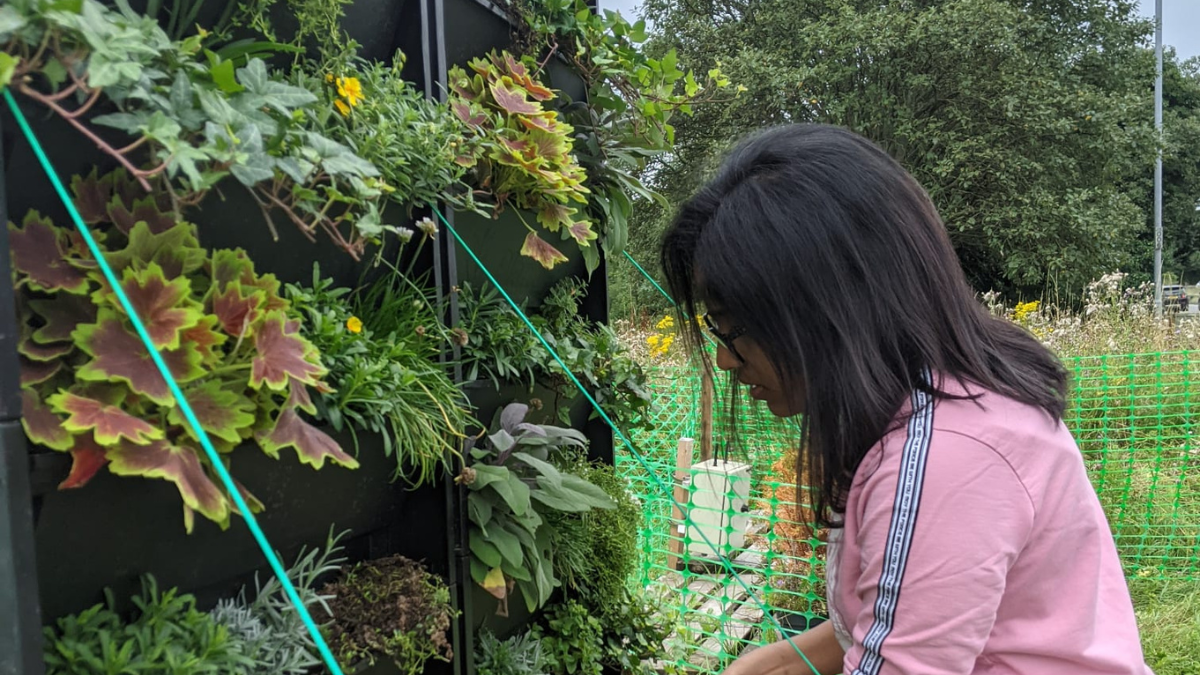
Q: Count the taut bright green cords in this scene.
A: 3